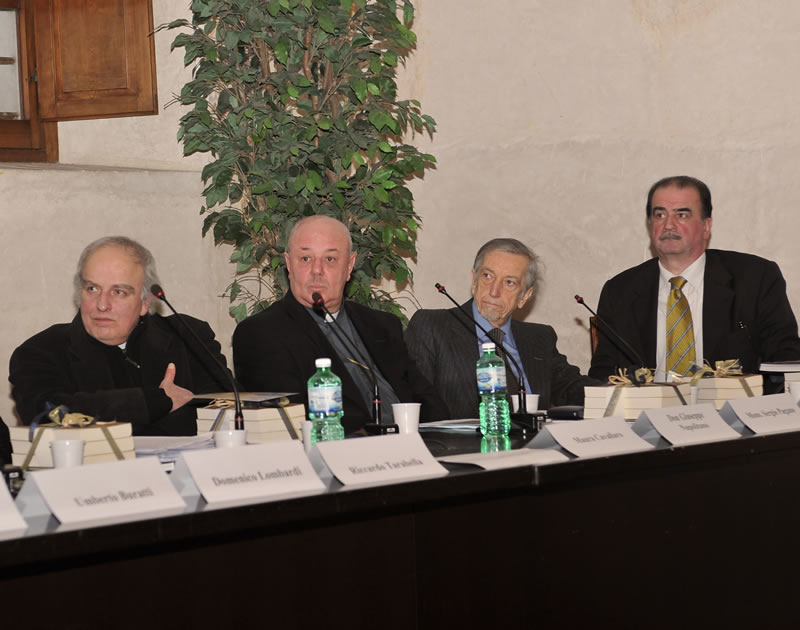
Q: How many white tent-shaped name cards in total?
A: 7